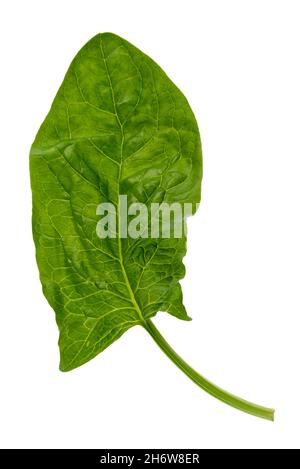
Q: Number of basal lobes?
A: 2